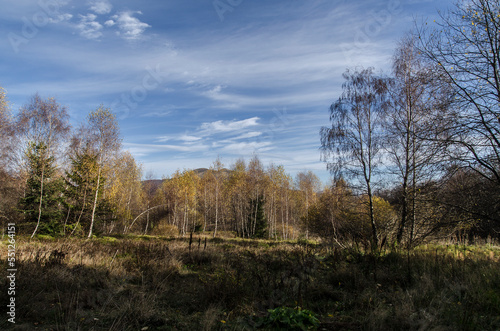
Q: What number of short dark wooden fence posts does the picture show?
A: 3